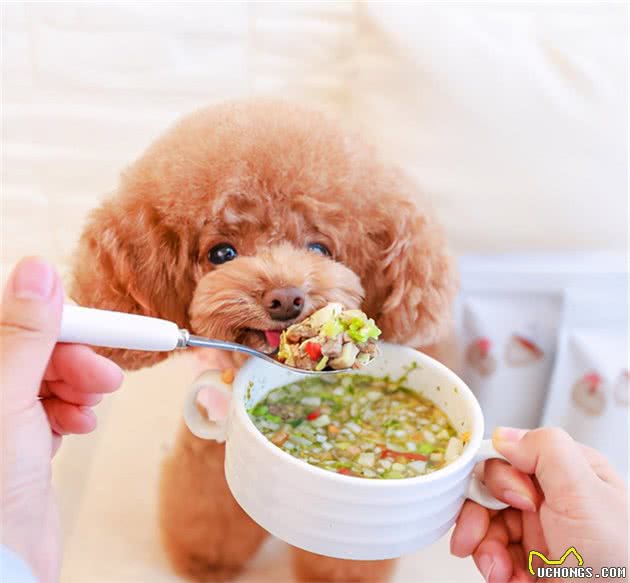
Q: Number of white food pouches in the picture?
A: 2